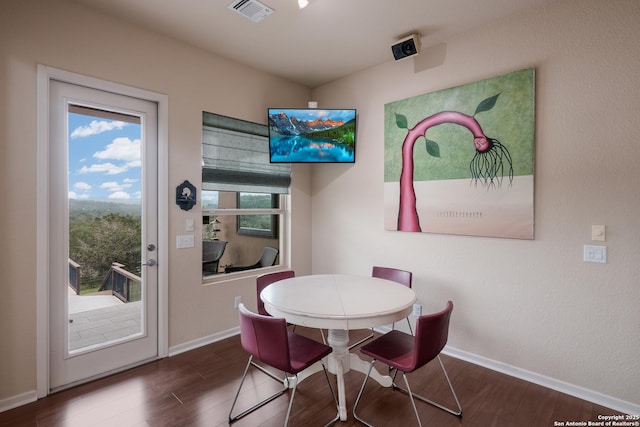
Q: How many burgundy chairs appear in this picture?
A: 4